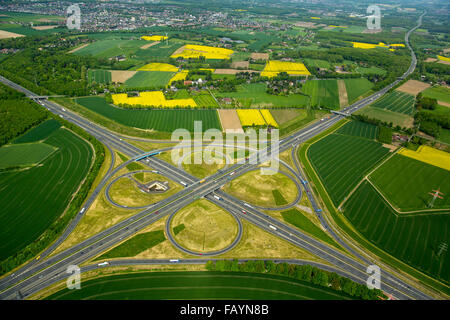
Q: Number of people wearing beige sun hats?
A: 0